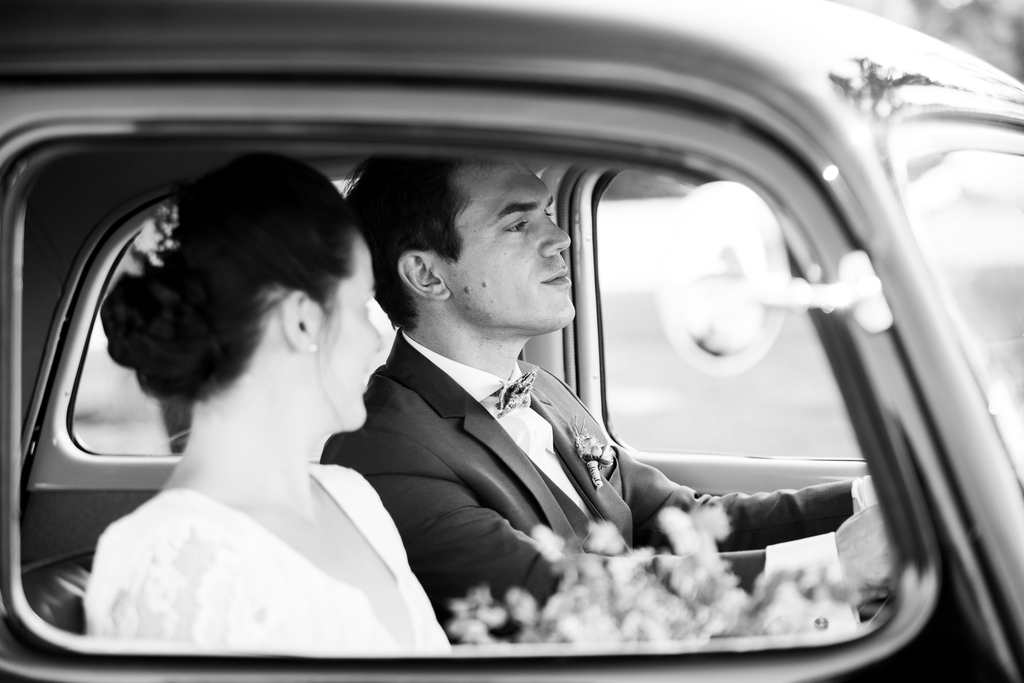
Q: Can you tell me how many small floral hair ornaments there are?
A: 1